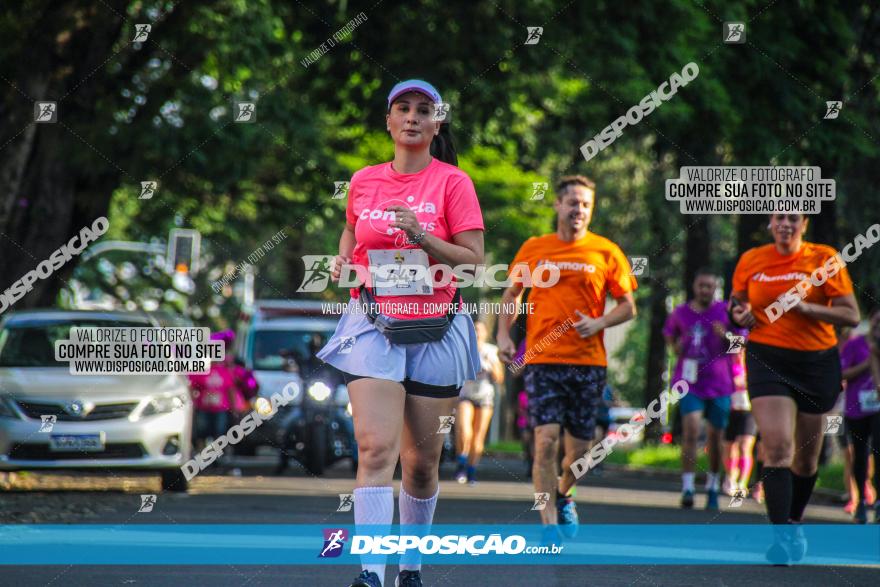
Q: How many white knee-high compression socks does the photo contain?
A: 2